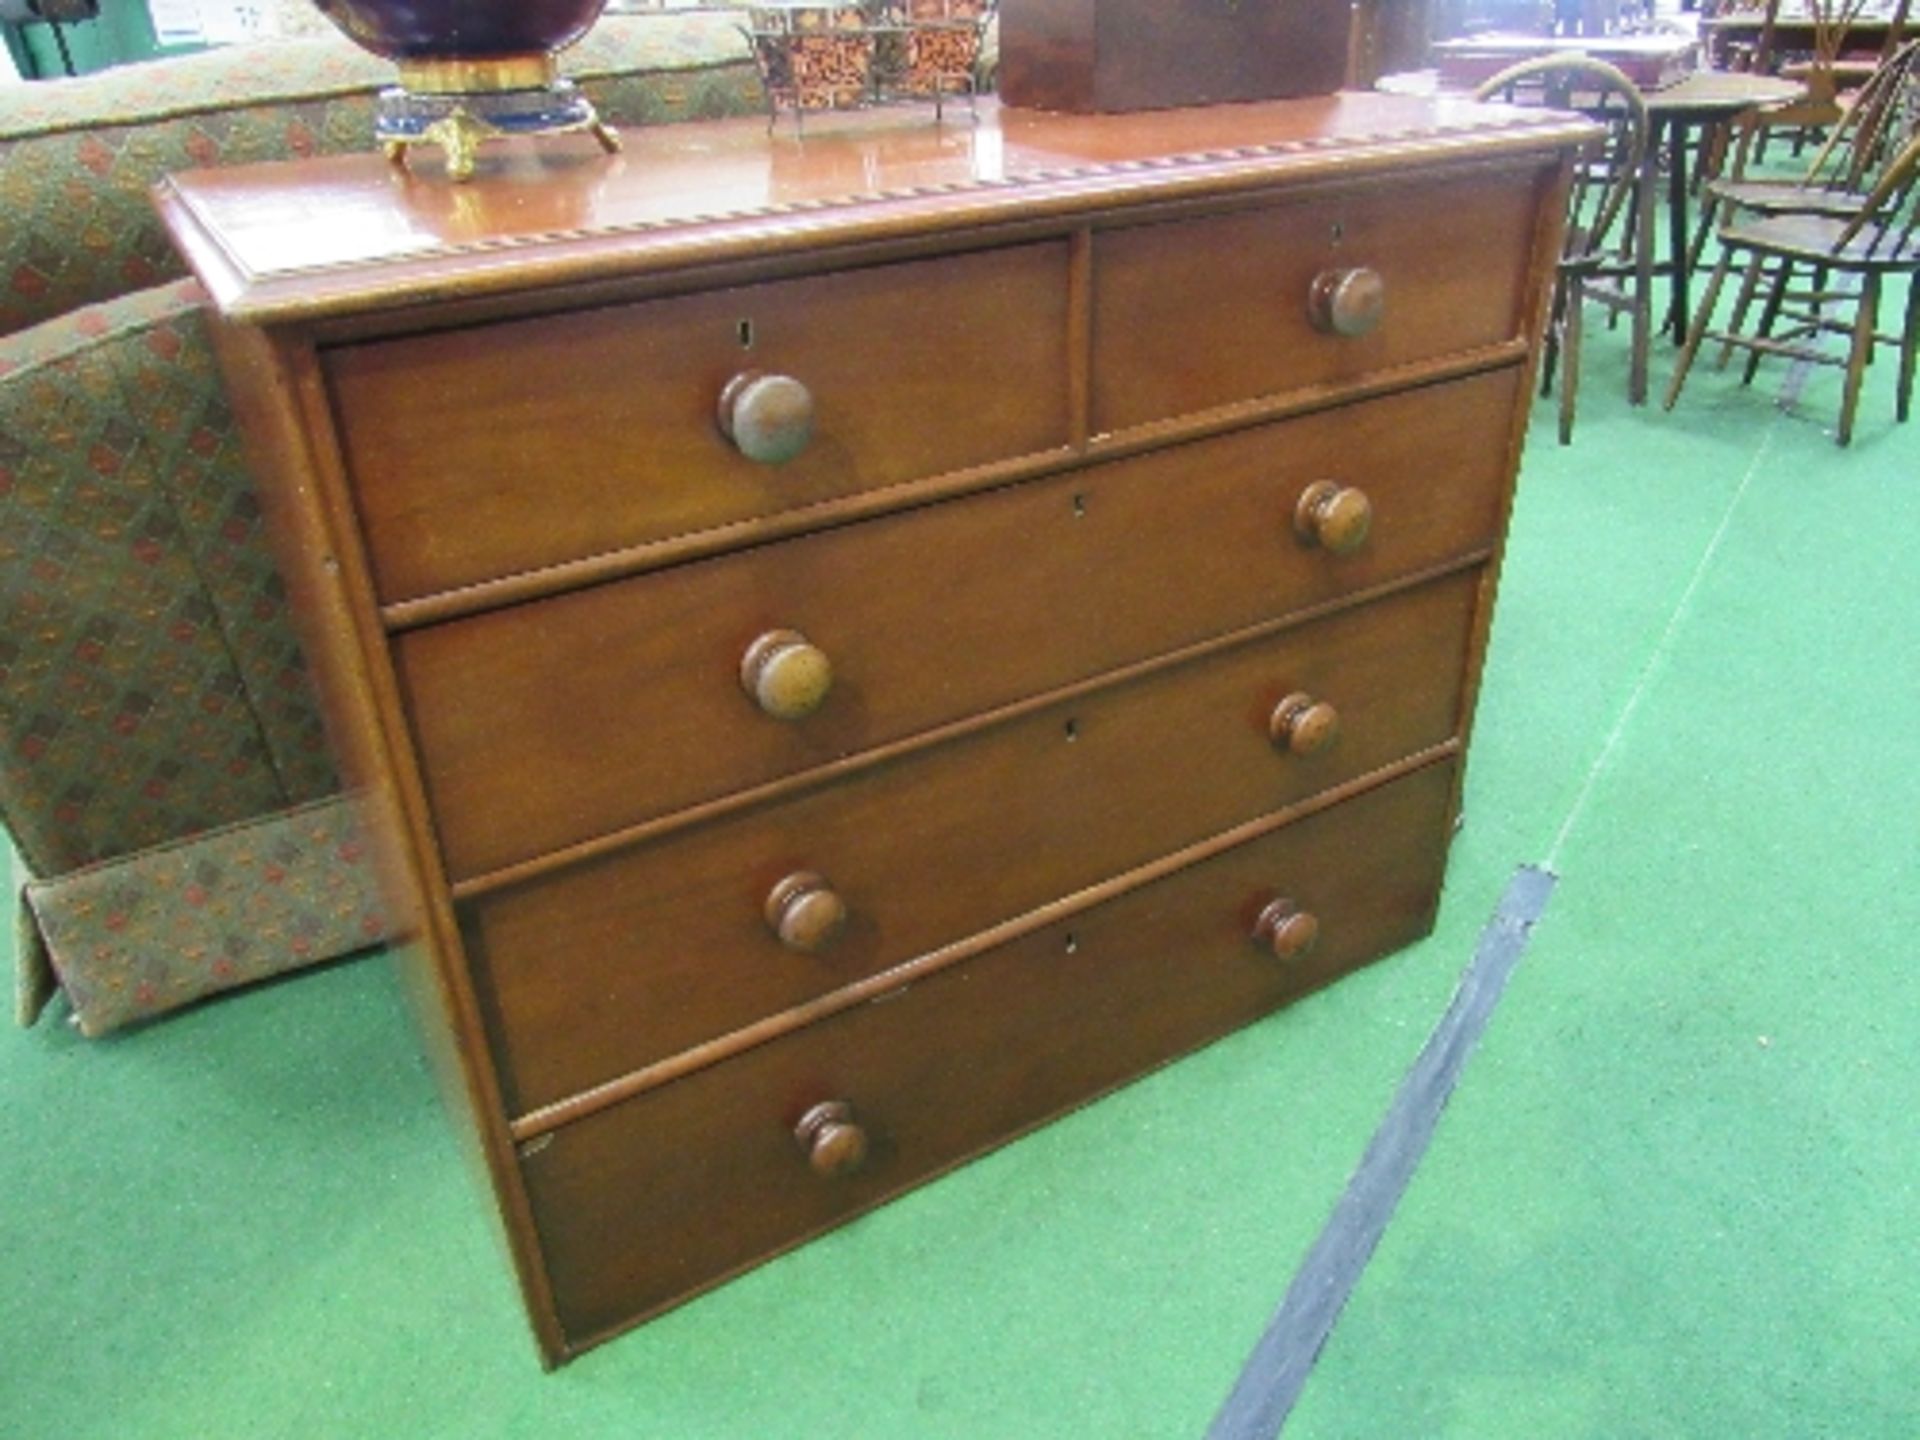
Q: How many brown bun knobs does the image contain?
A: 8